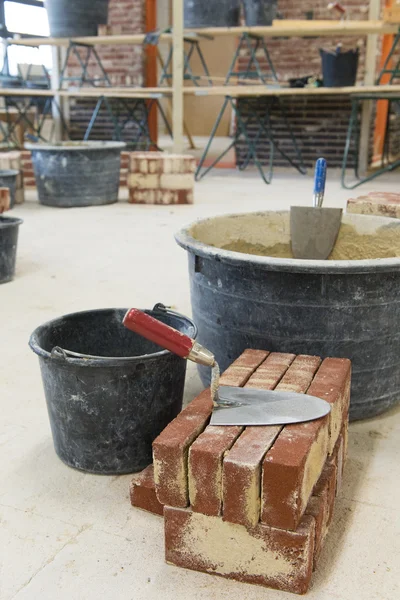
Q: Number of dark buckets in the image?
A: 9